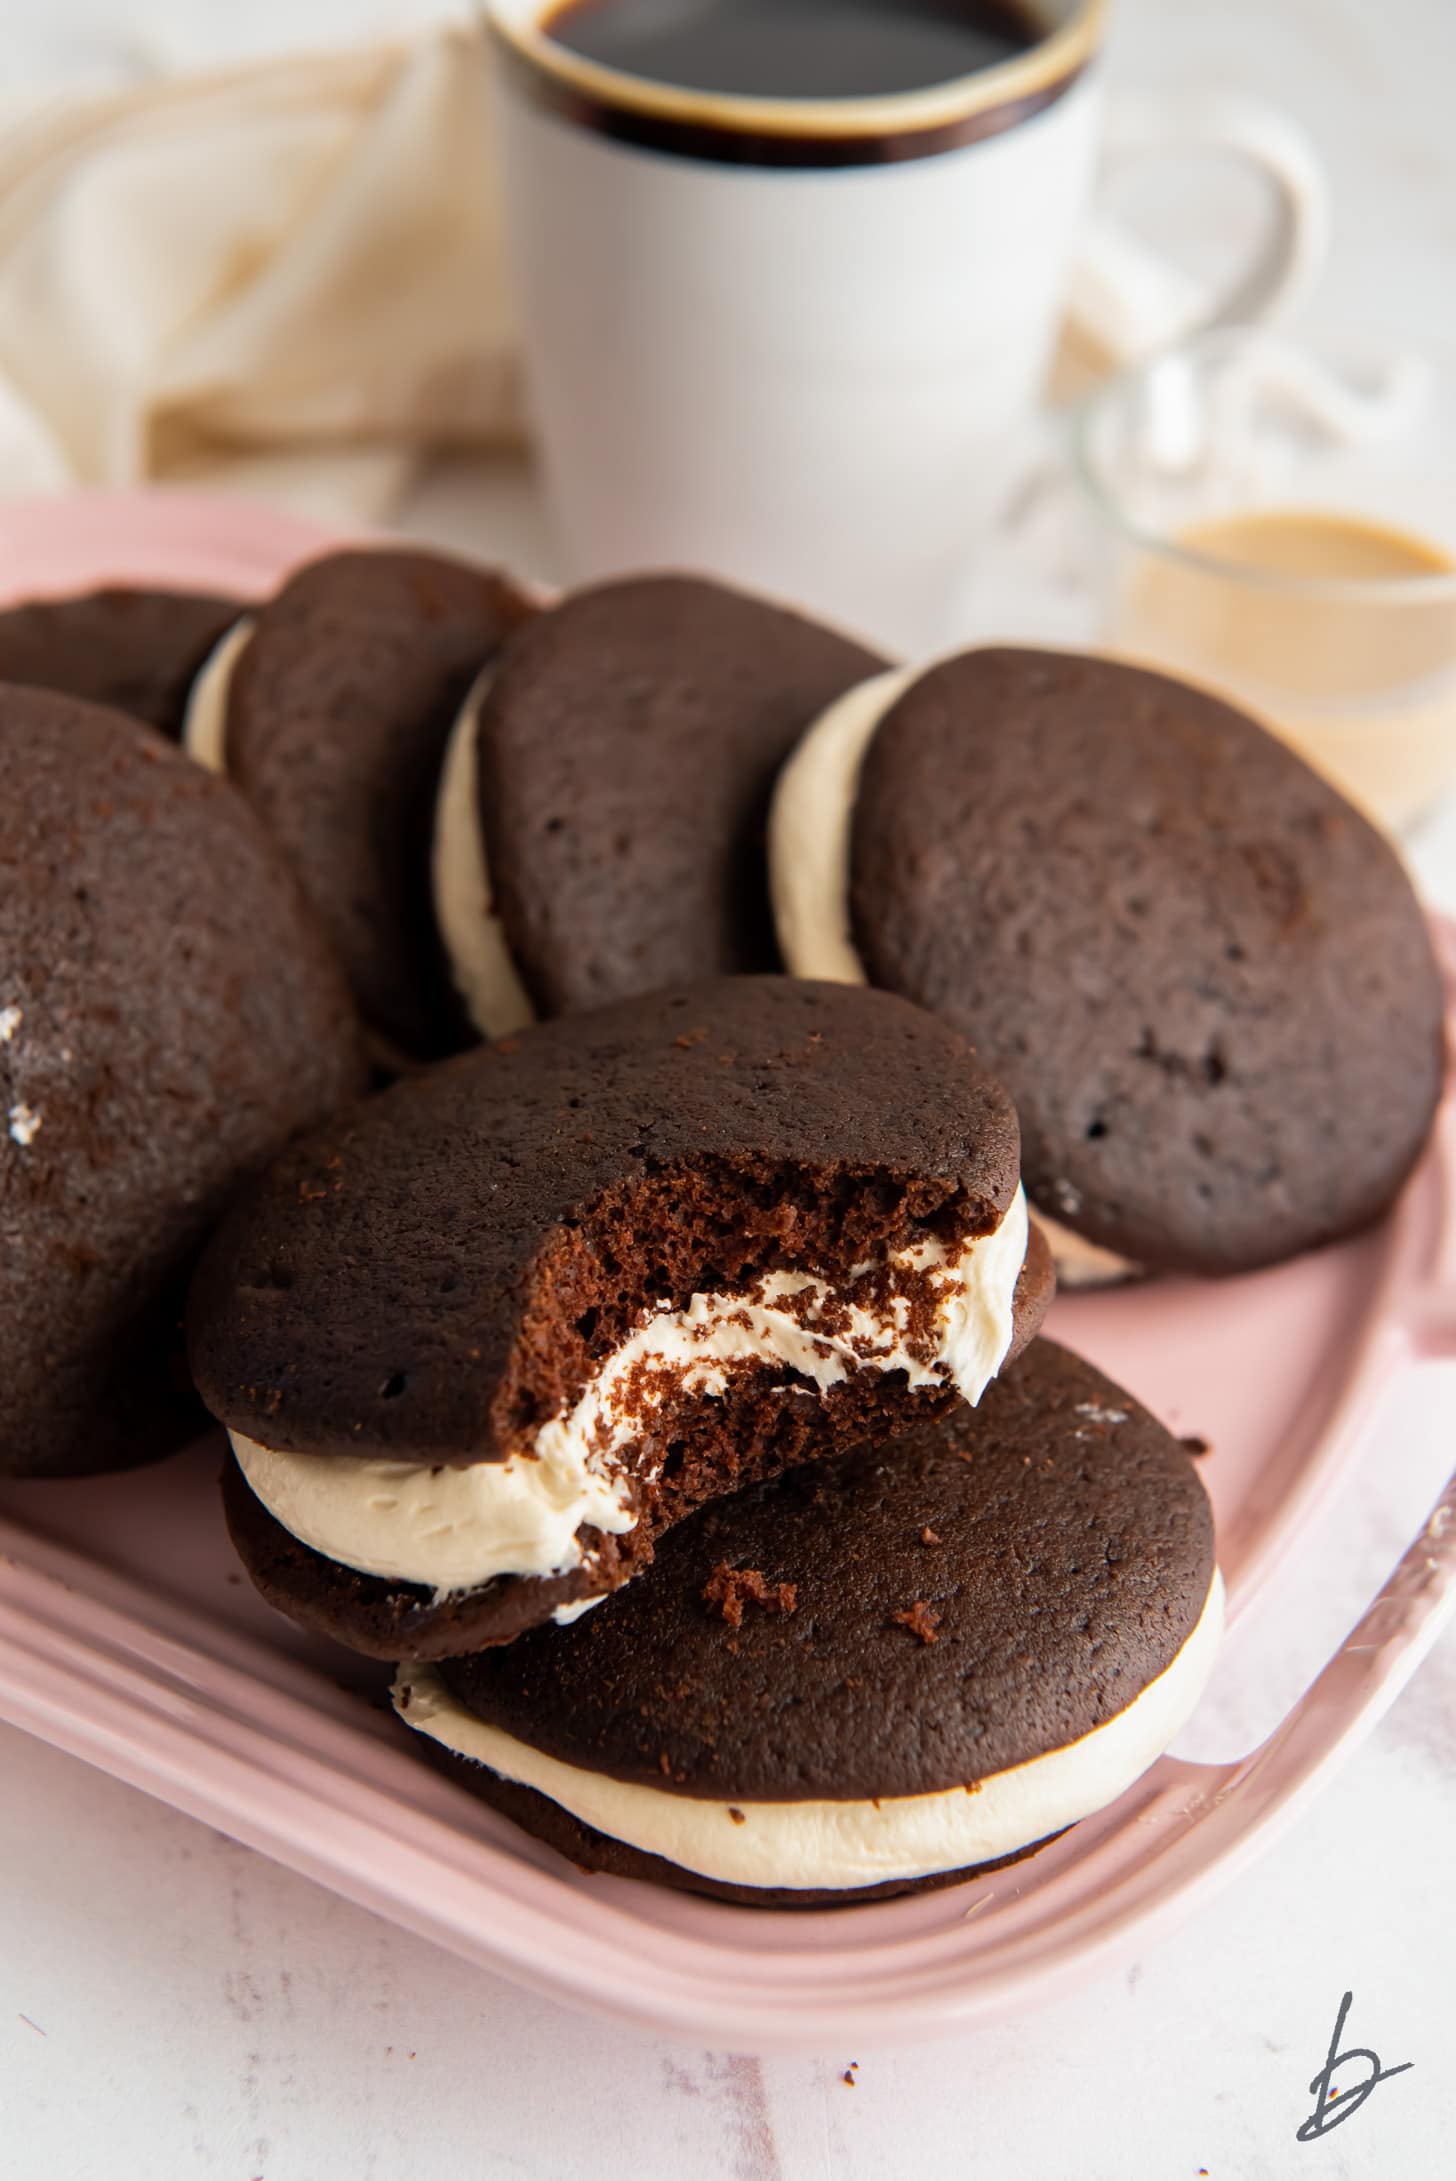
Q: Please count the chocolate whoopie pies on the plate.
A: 7